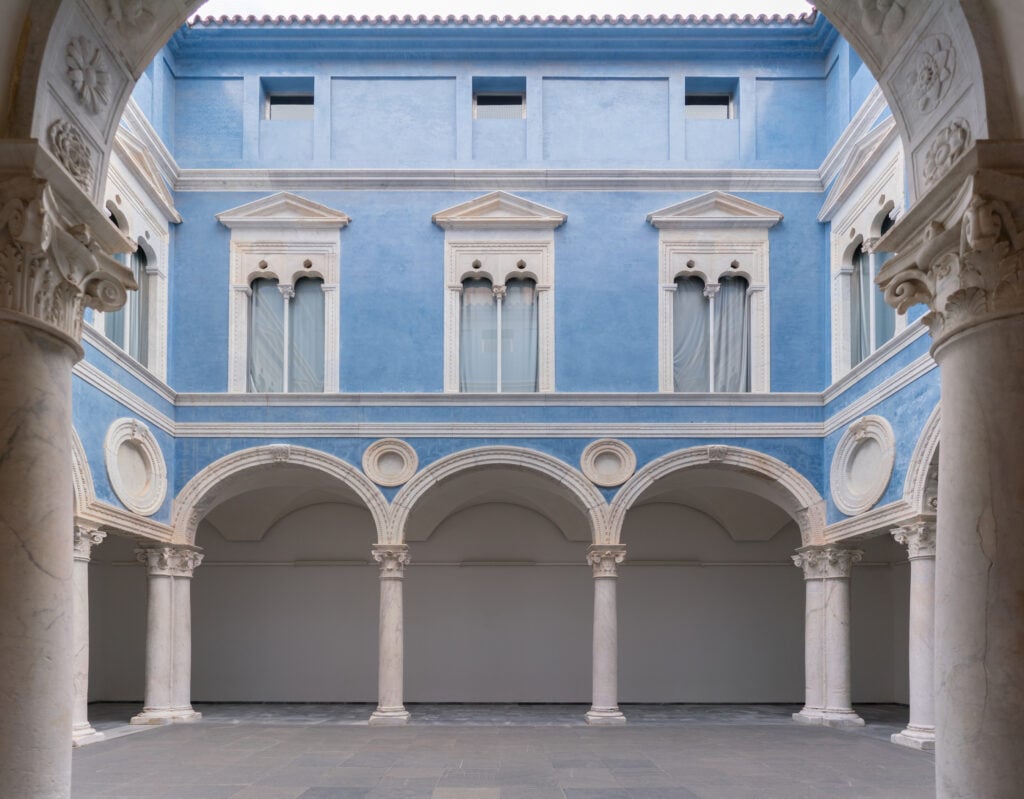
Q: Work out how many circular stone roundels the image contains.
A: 4